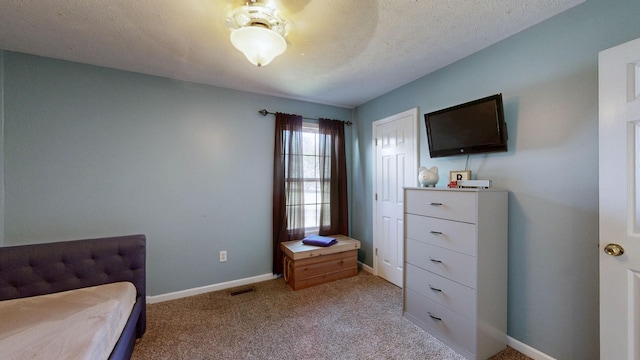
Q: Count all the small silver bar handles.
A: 5